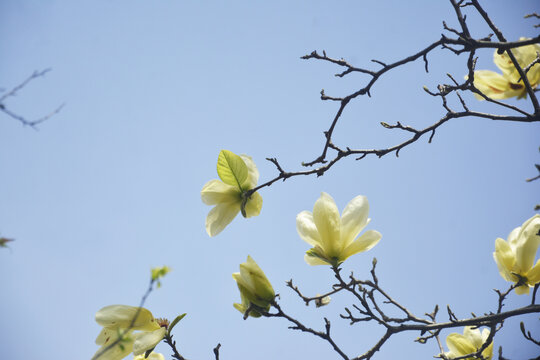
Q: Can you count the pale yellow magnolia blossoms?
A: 7